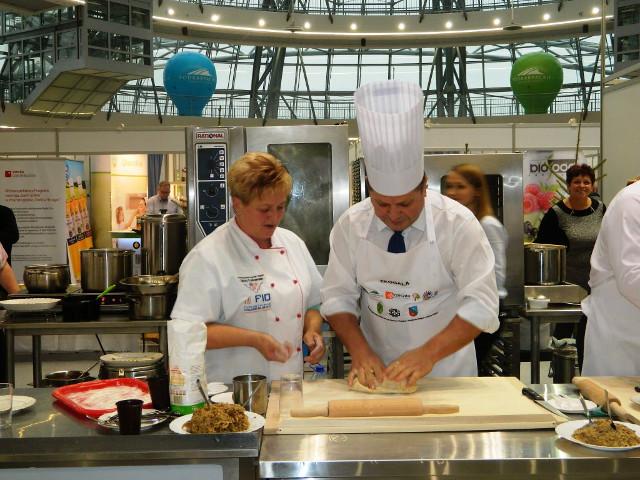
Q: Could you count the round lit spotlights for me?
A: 10